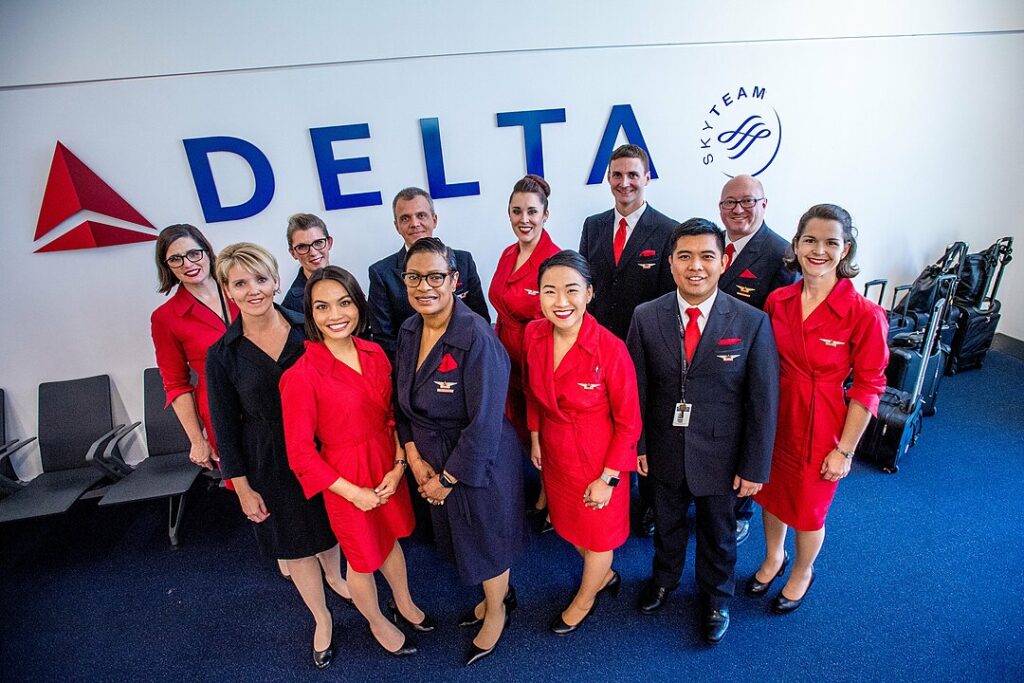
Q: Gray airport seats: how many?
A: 3